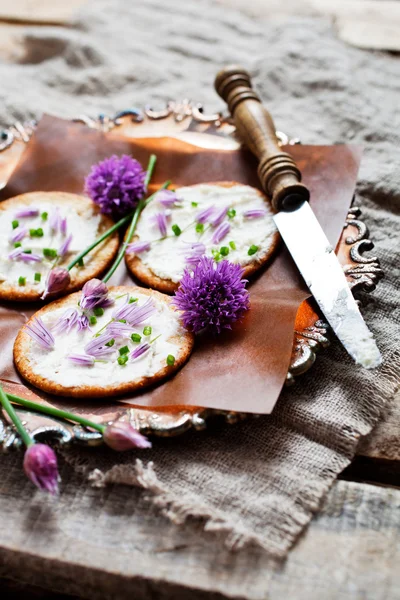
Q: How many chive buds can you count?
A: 4